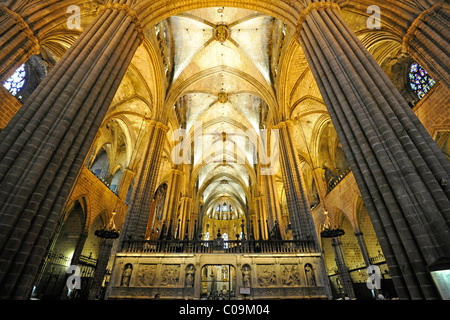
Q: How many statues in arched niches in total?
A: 4